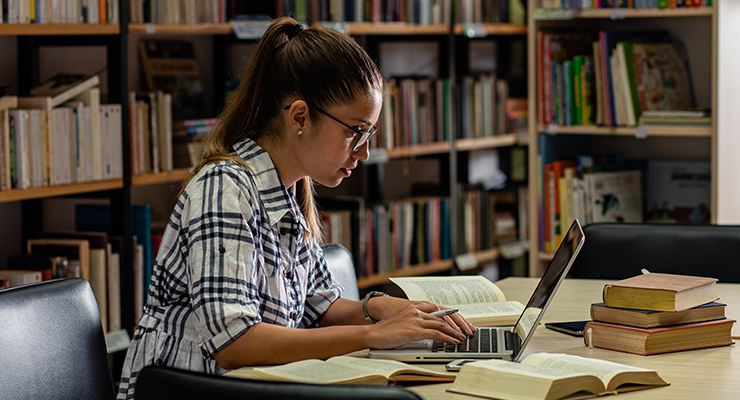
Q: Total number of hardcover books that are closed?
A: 3